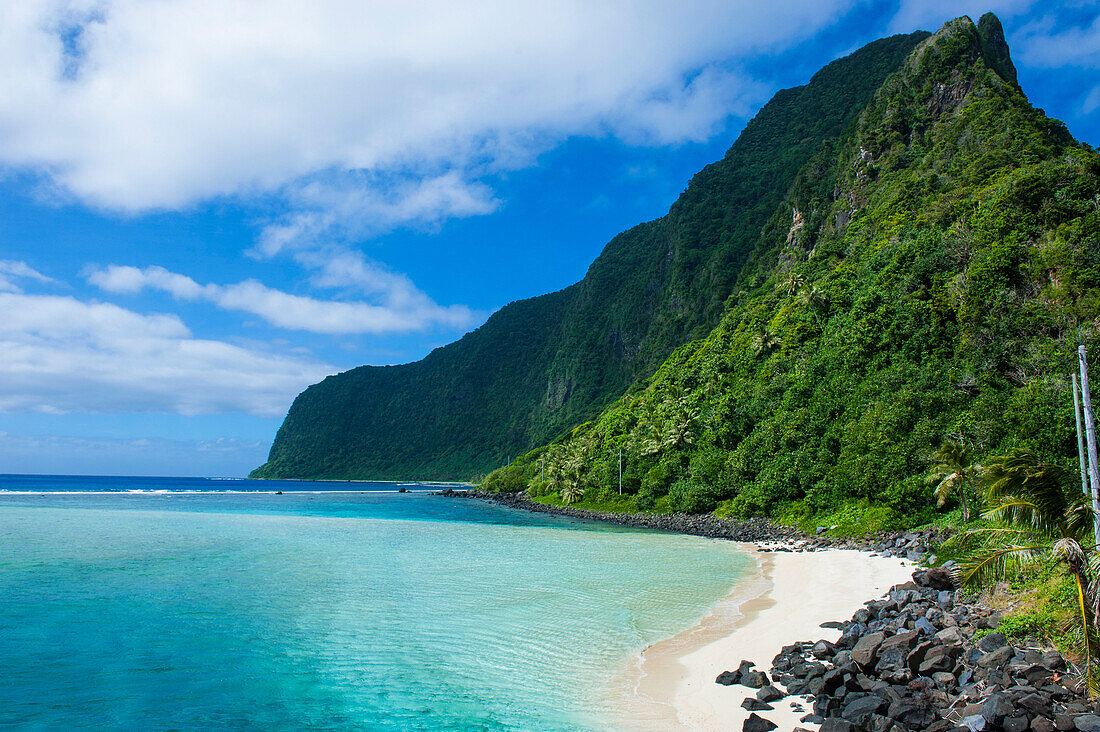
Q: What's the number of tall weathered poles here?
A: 2